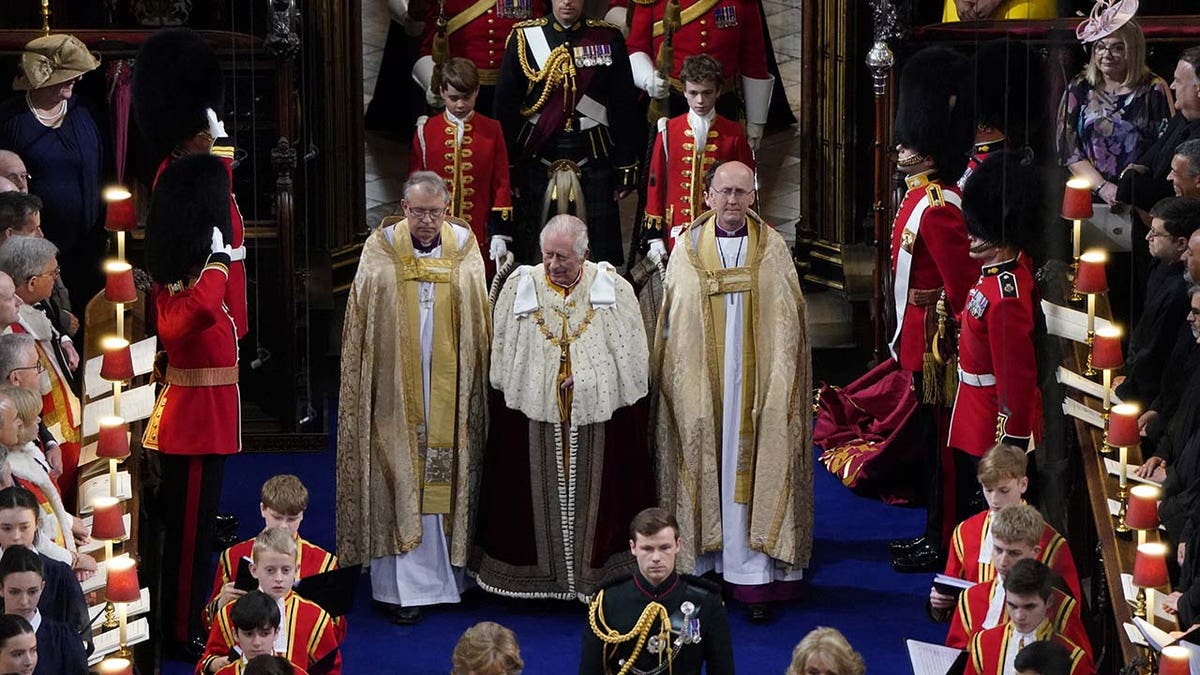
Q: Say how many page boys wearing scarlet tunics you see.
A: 2